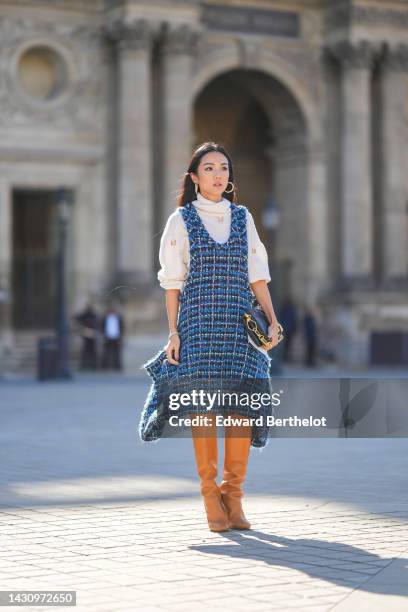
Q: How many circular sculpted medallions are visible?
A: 1